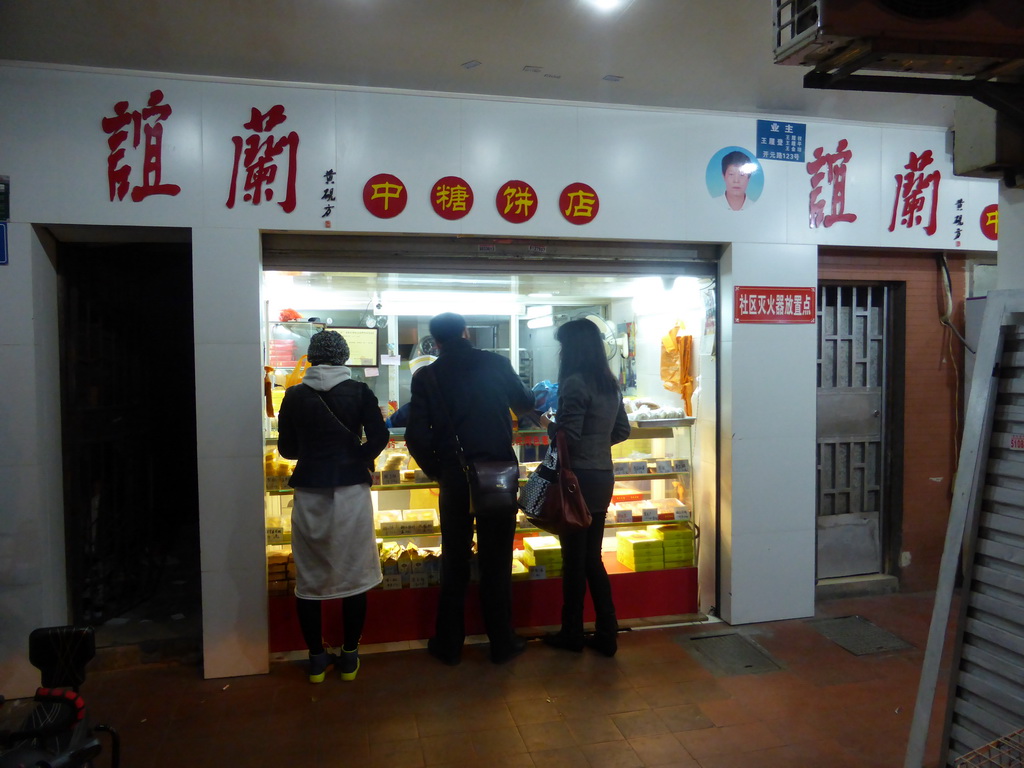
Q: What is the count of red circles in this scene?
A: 5